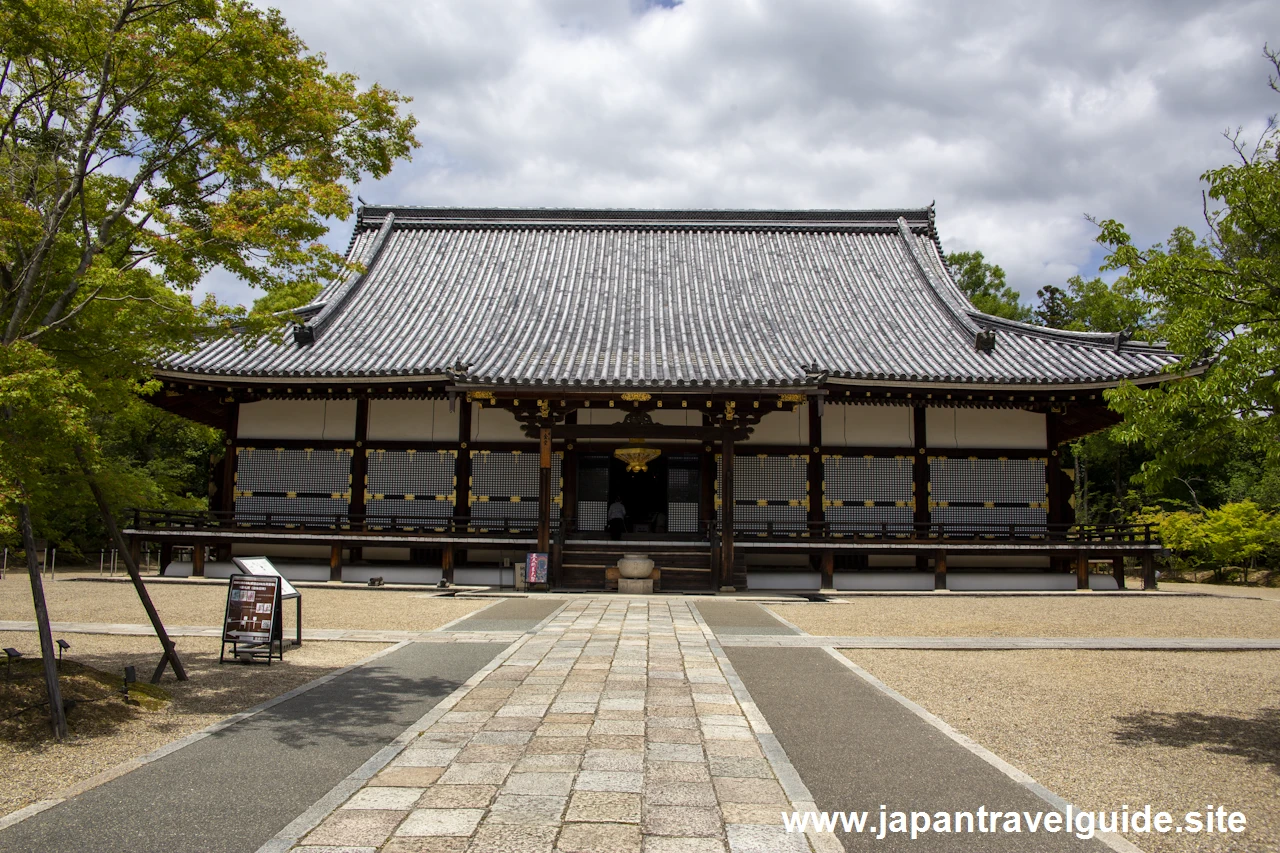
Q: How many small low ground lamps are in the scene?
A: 3